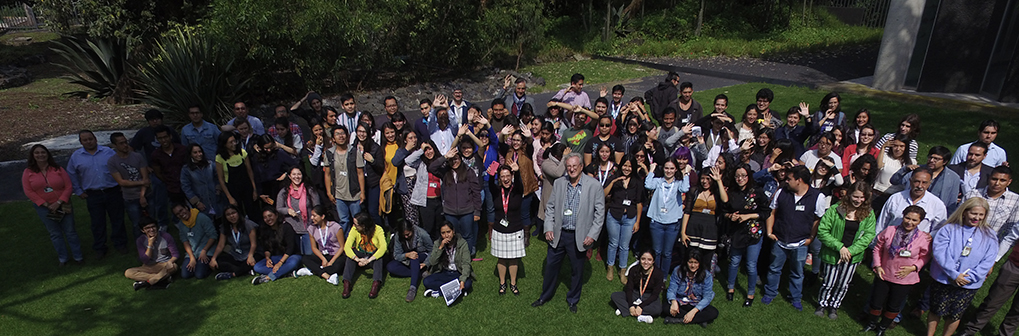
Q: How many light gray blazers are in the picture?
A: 1